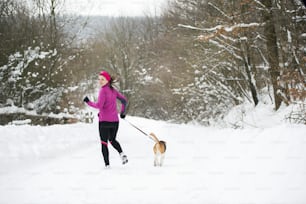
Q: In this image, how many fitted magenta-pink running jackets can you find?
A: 1